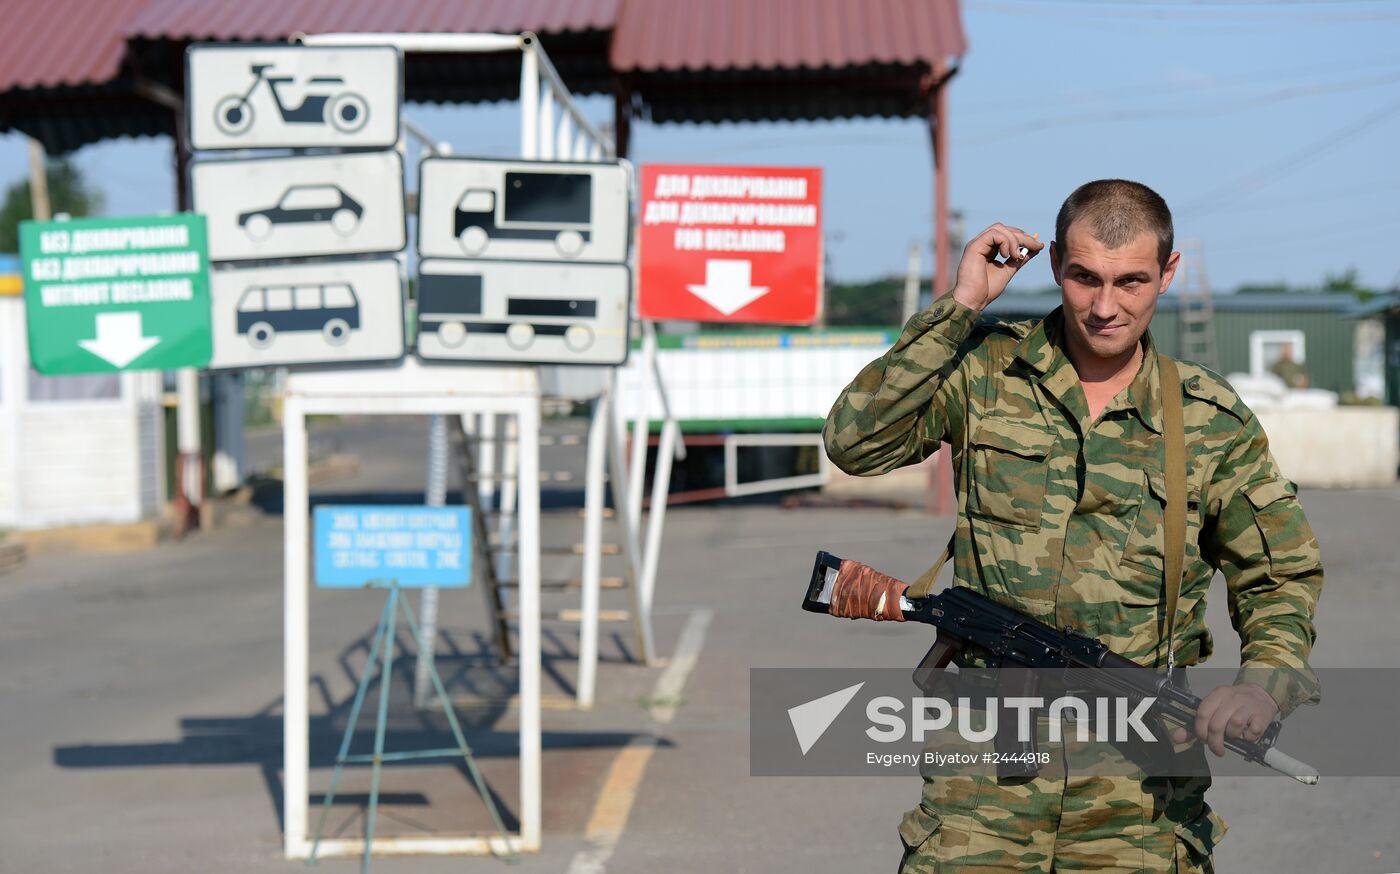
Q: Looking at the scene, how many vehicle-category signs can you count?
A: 5